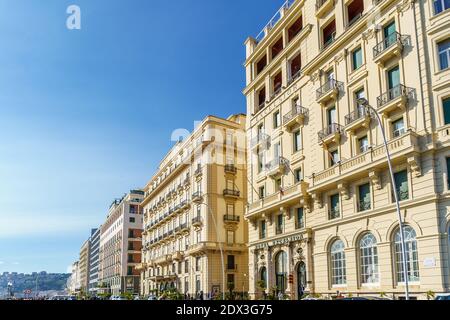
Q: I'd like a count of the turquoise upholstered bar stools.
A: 0